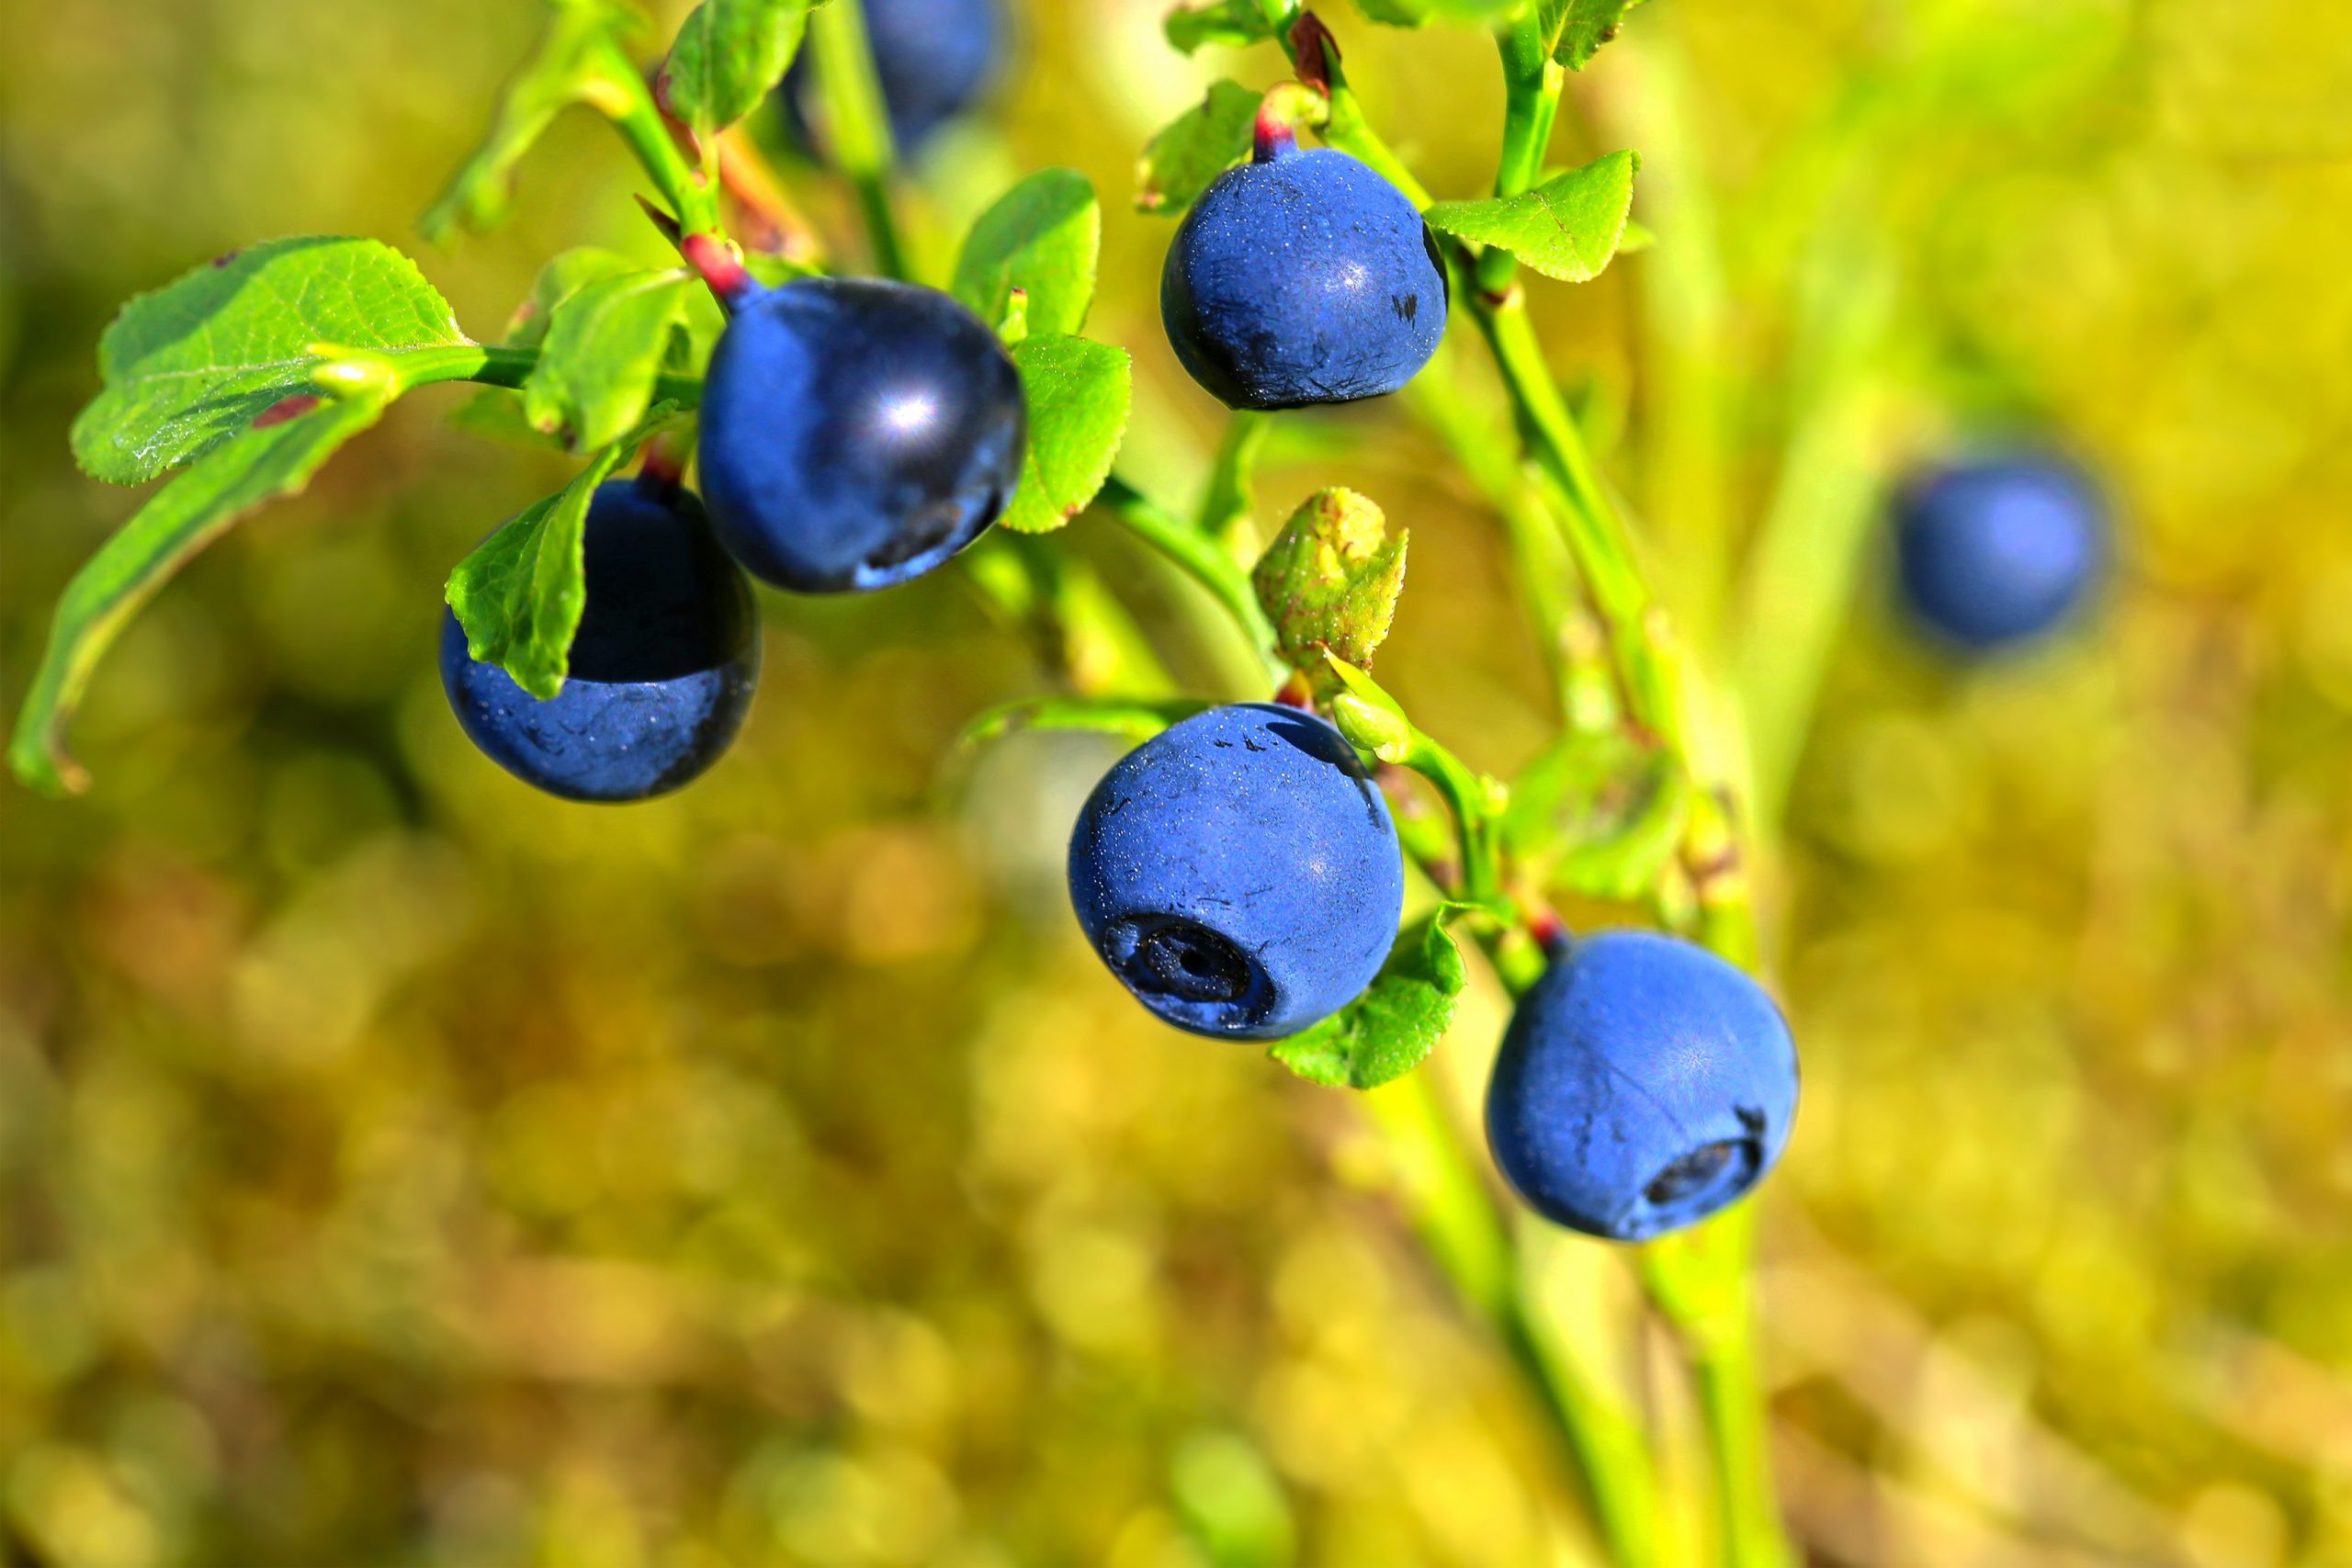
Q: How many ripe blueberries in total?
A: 7